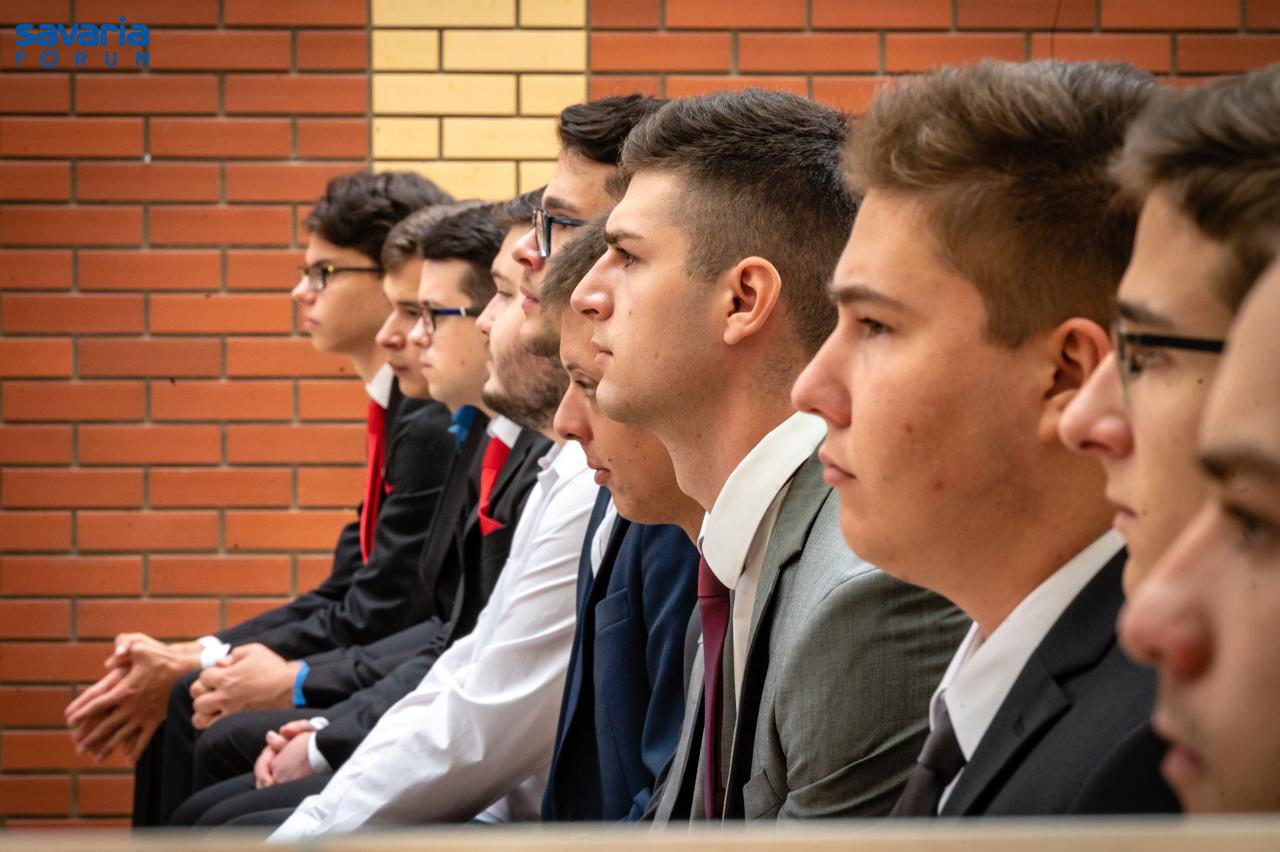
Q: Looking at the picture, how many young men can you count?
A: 10